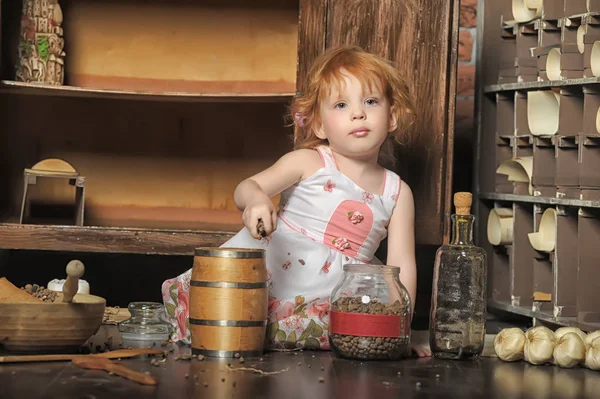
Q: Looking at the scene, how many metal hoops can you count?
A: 4